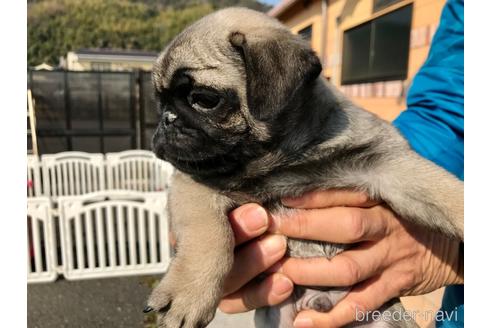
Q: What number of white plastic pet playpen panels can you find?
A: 5